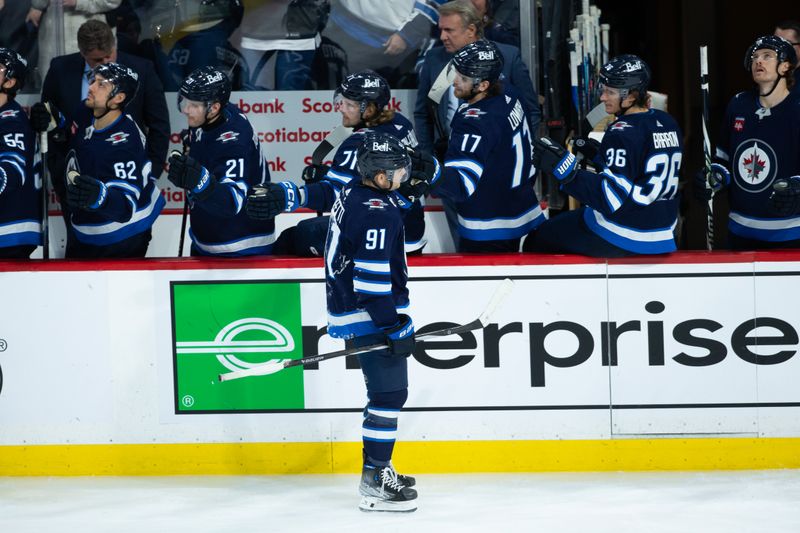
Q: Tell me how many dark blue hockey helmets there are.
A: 8